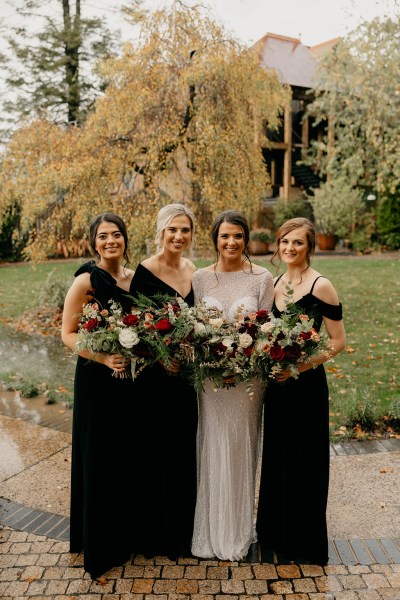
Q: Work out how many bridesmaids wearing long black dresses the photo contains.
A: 3